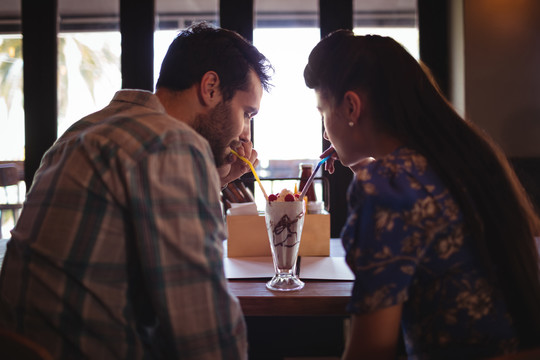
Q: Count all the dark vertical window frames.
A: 5